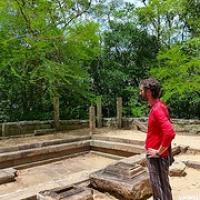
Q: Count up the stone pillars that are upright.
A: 4